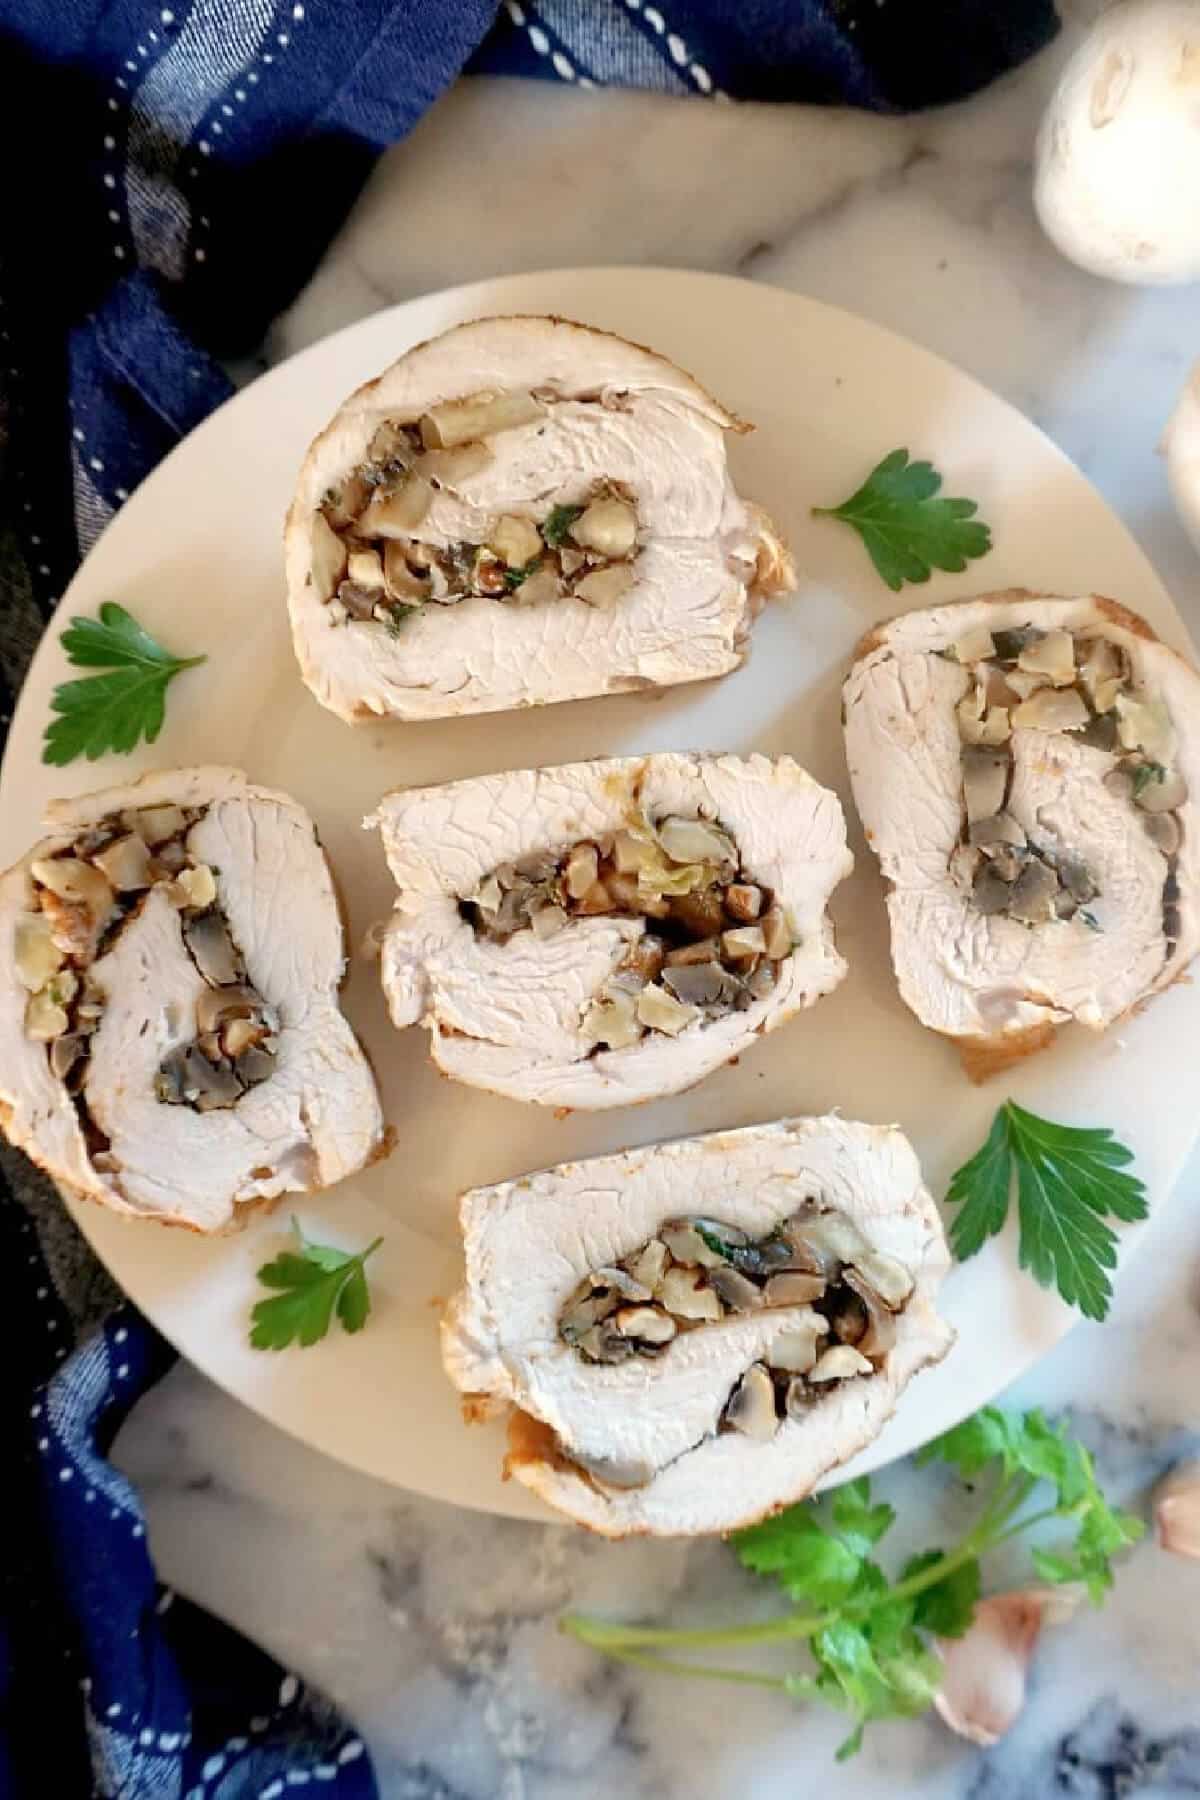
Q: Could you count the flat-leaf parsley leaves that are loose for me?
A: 4